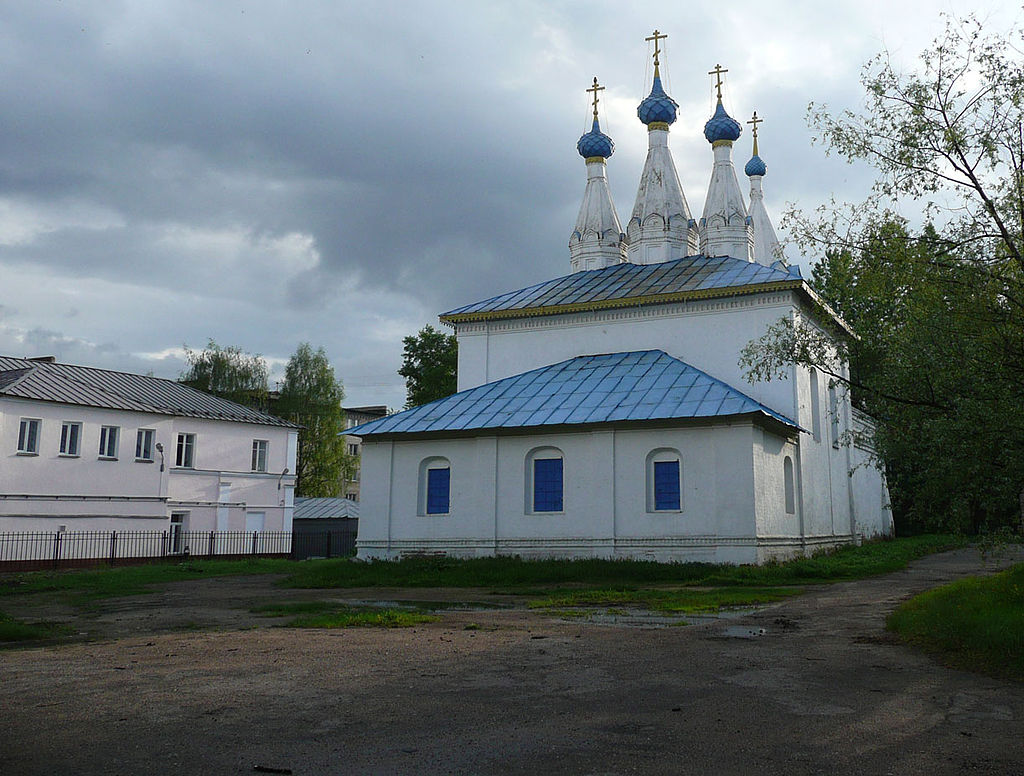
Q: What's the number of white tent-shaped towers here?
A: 4